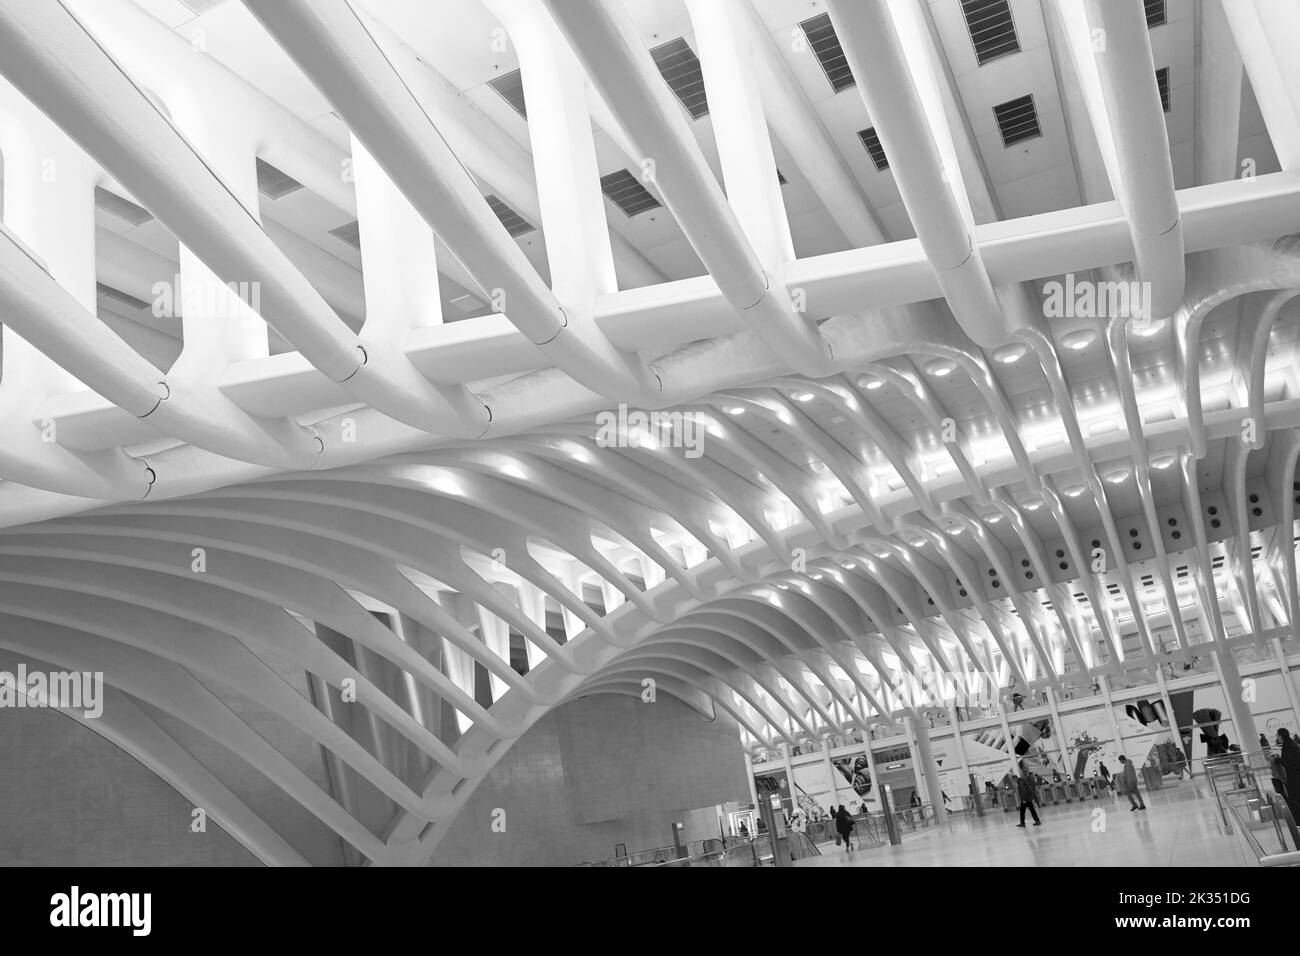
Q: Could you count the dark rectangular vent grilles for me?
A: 15